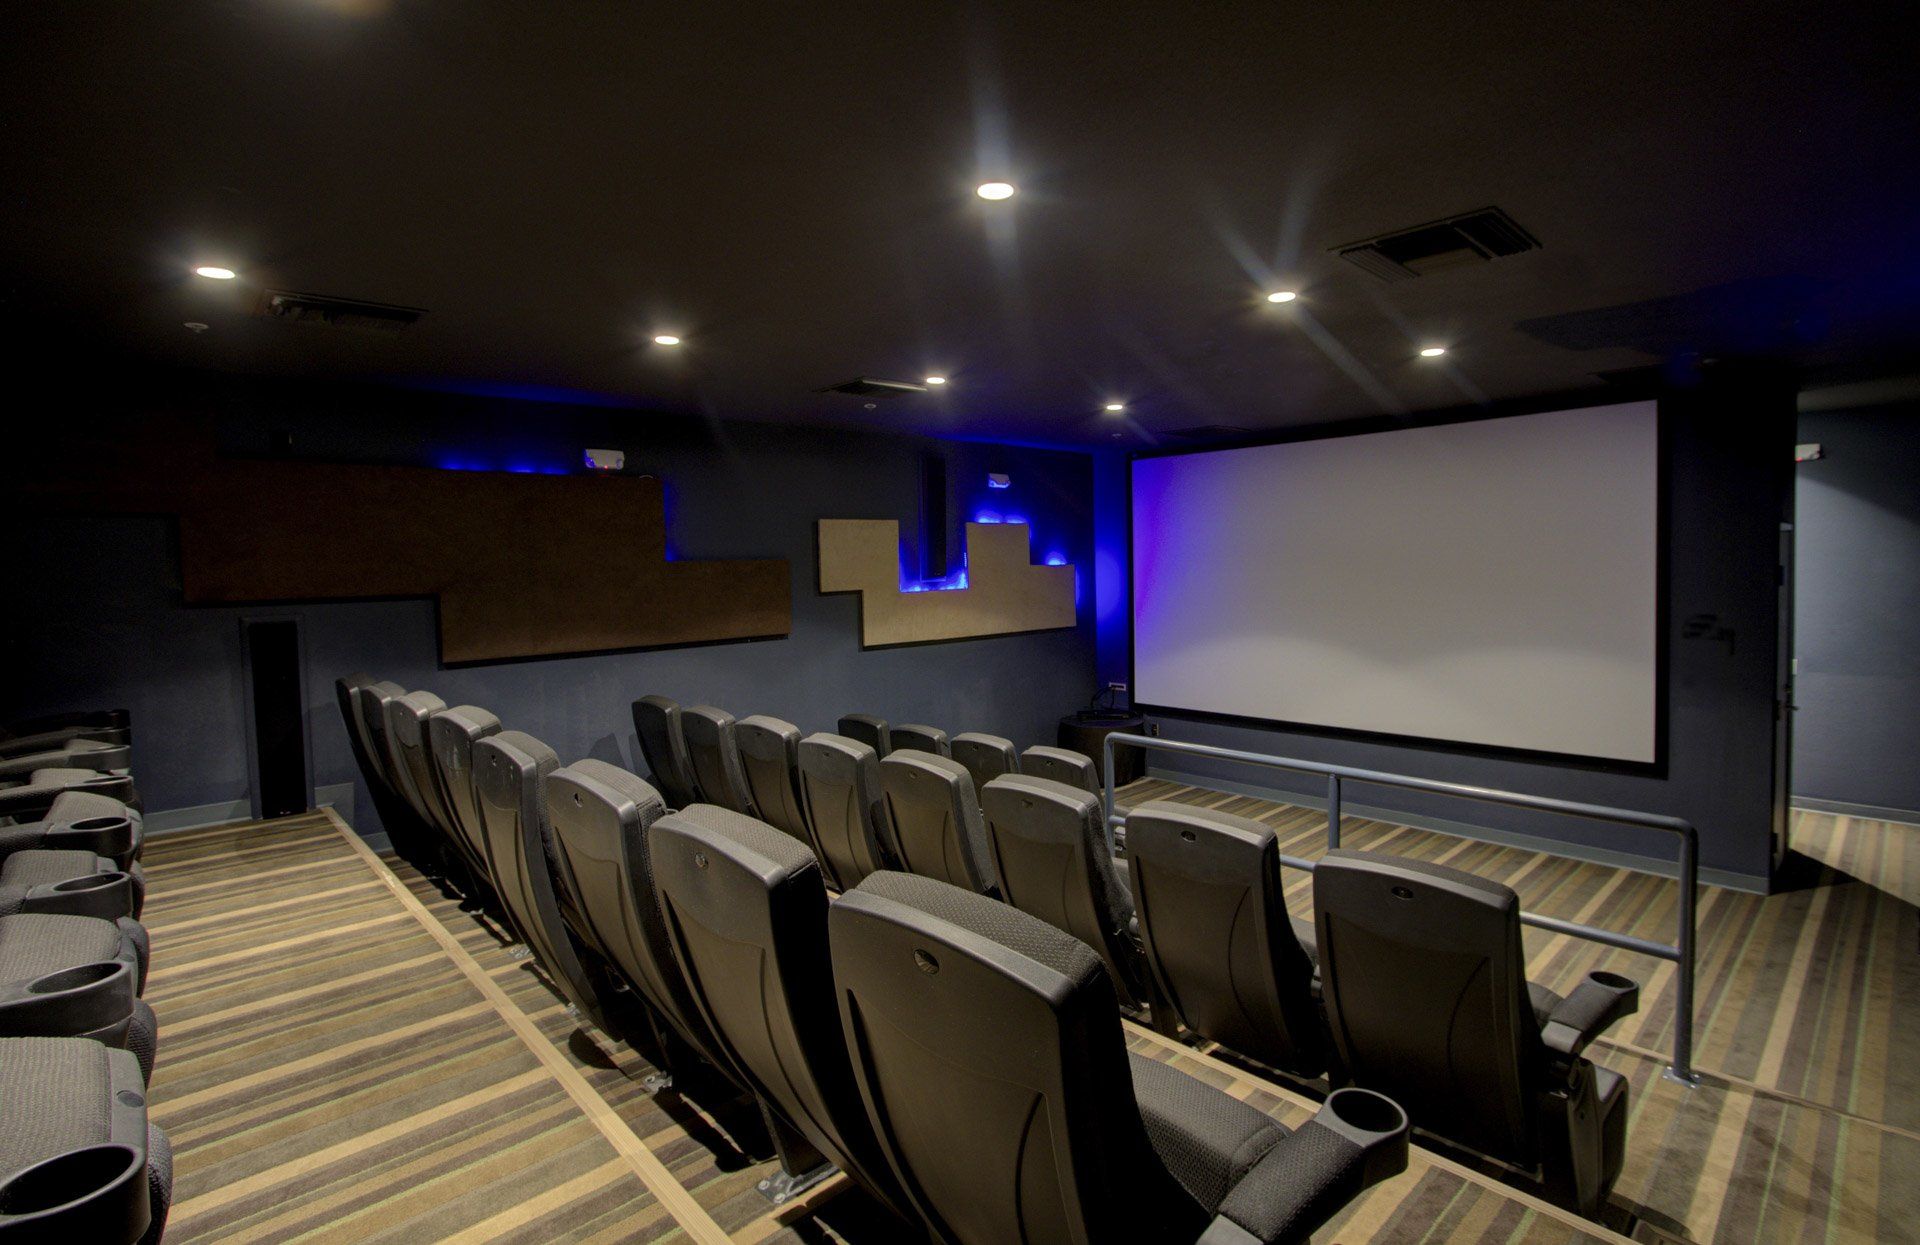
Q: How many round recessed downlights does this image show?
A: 7